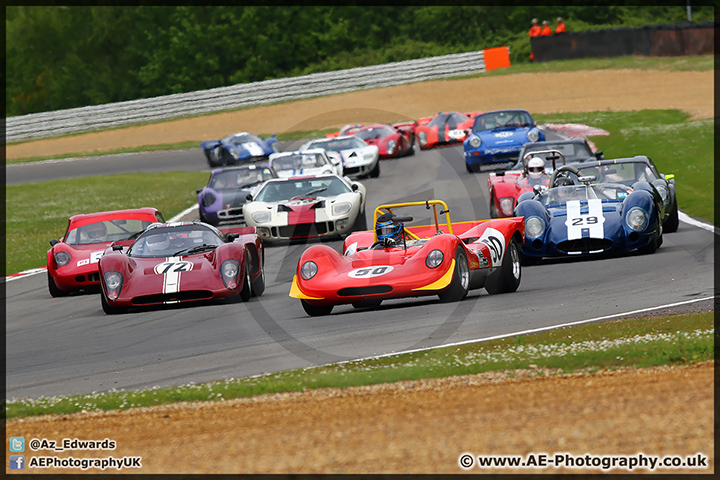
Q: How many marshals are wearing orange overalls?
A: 3